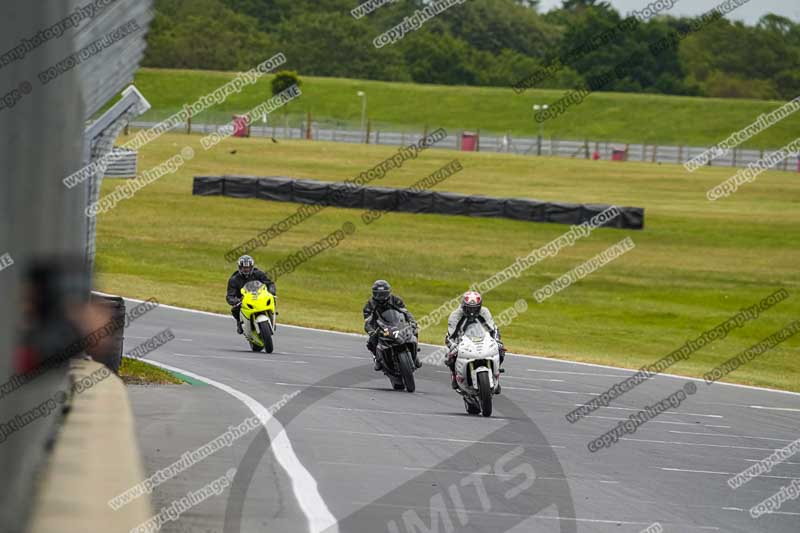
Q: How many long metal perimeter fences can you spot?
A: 1